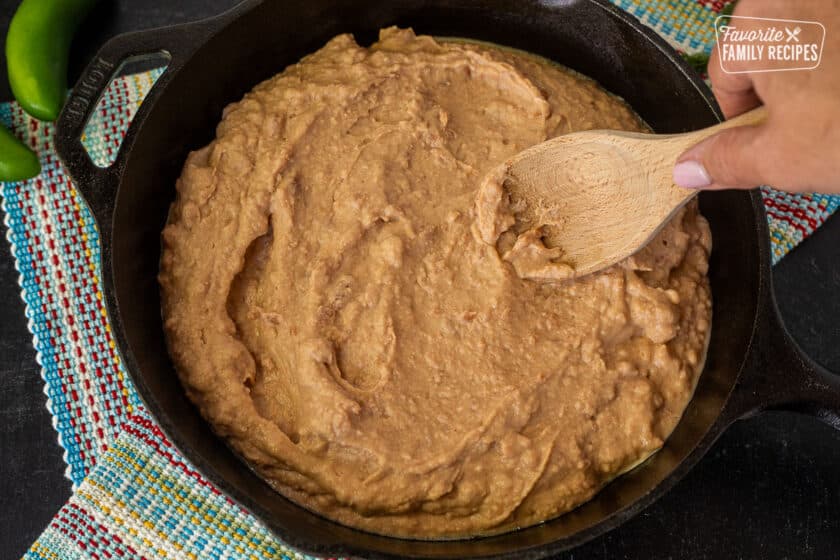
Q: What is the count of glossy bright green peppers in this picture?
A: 2